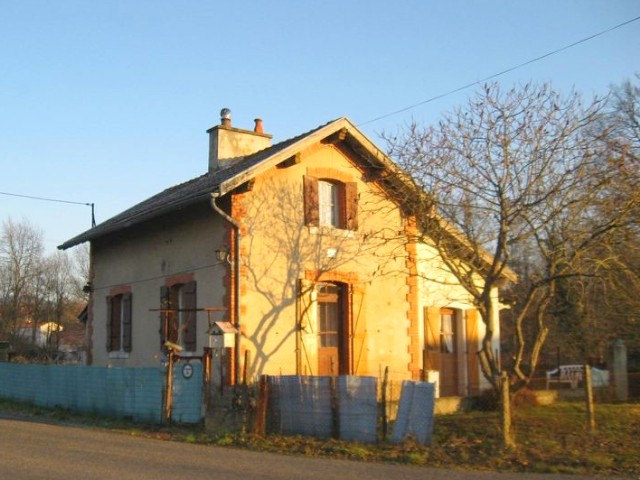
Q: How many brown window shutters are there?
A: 6